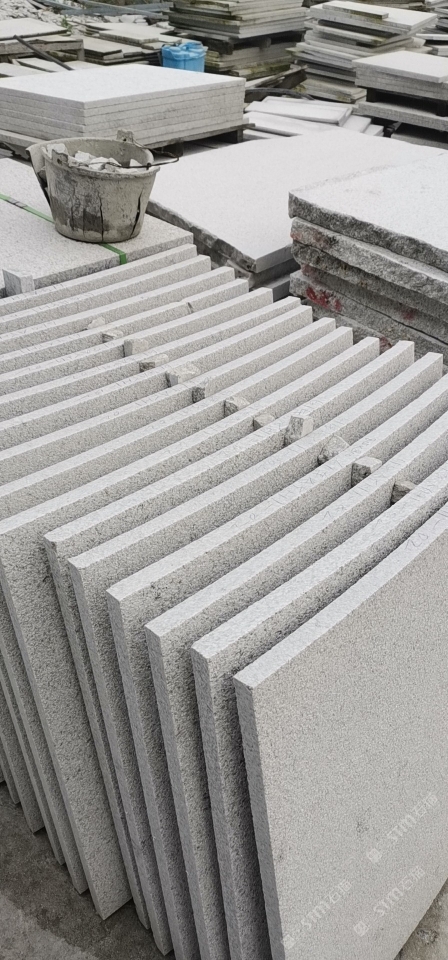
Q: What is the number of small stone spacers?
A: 12